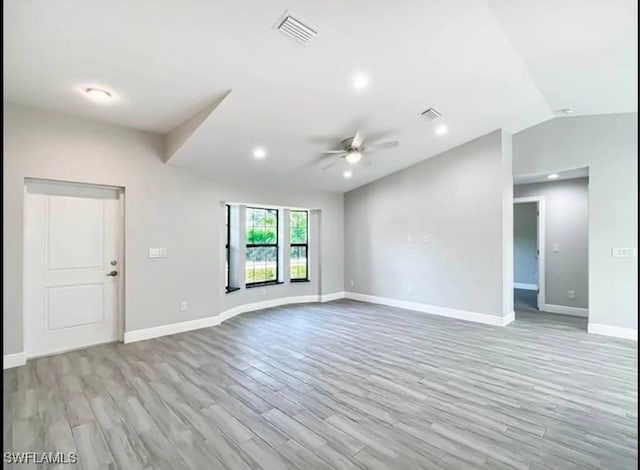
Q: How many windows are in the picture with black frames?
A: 3